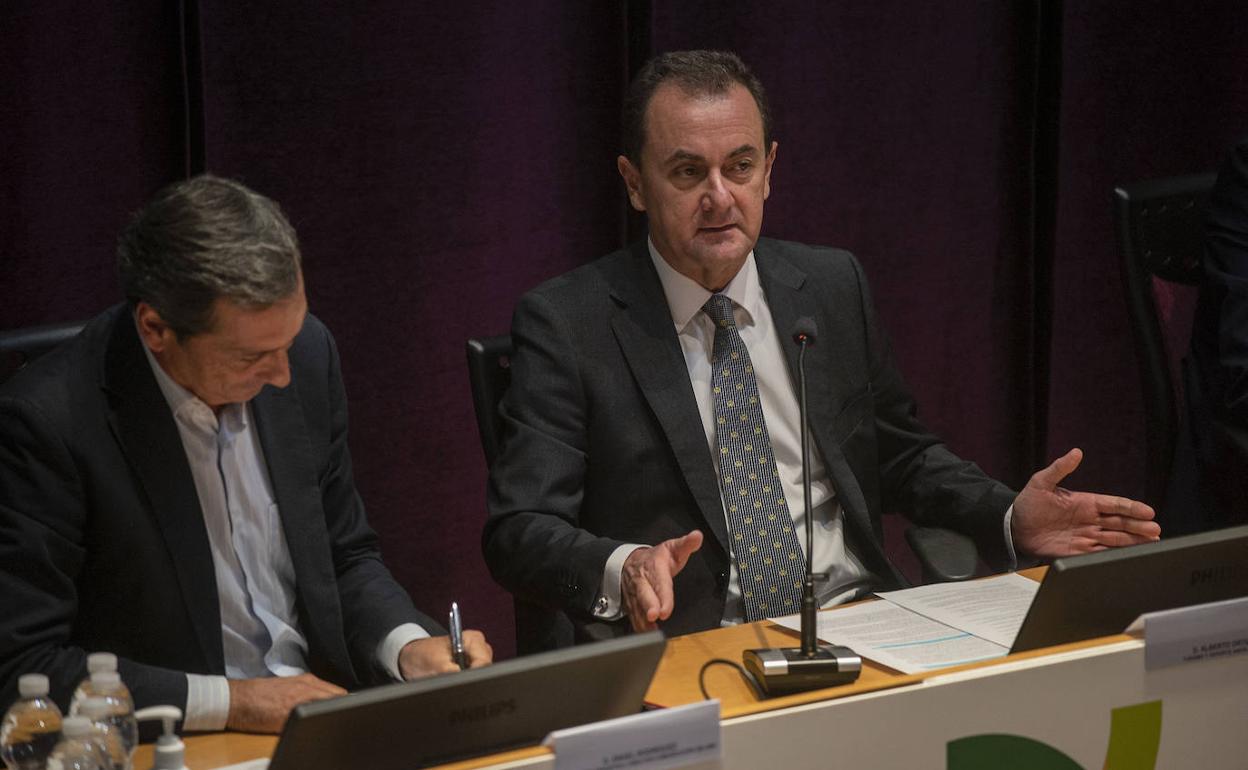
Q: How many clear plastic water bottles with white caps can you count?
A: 5